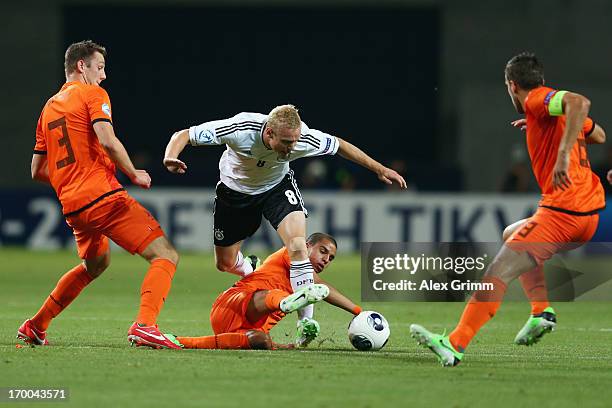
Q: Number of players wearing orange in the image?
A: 3